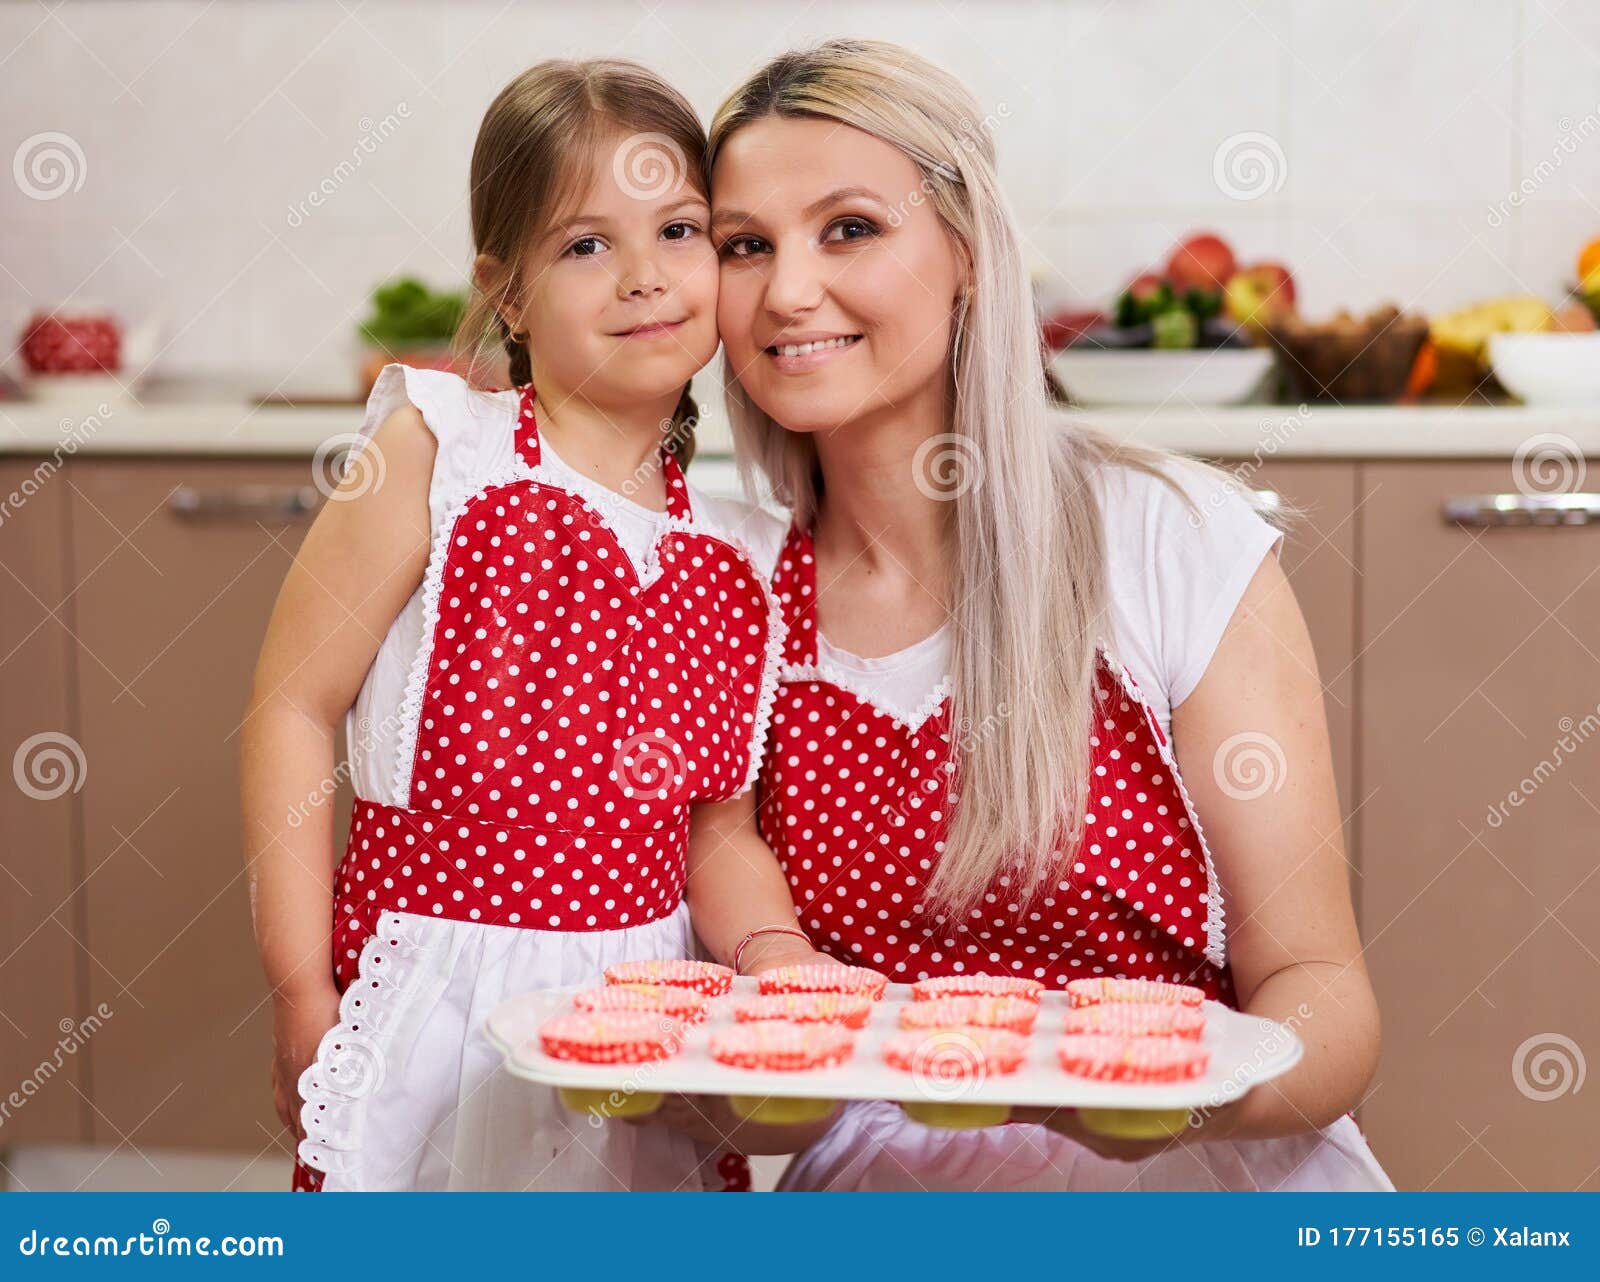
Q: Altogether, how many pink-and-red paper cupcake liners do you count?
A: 12